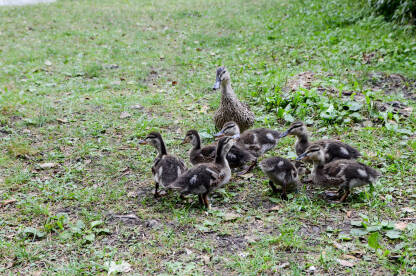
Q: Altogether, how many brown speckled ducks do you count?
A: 1